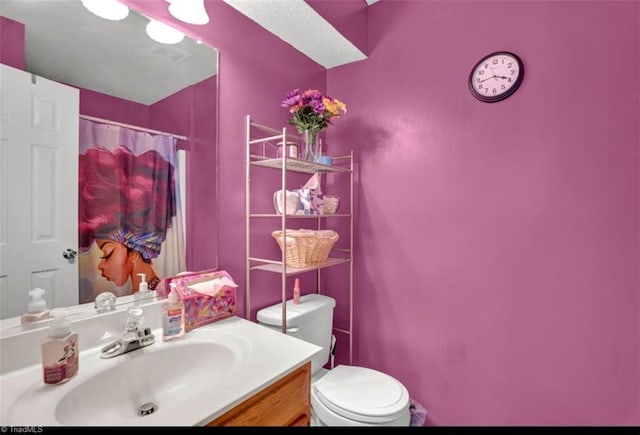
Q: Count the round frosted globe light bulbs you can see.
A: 3